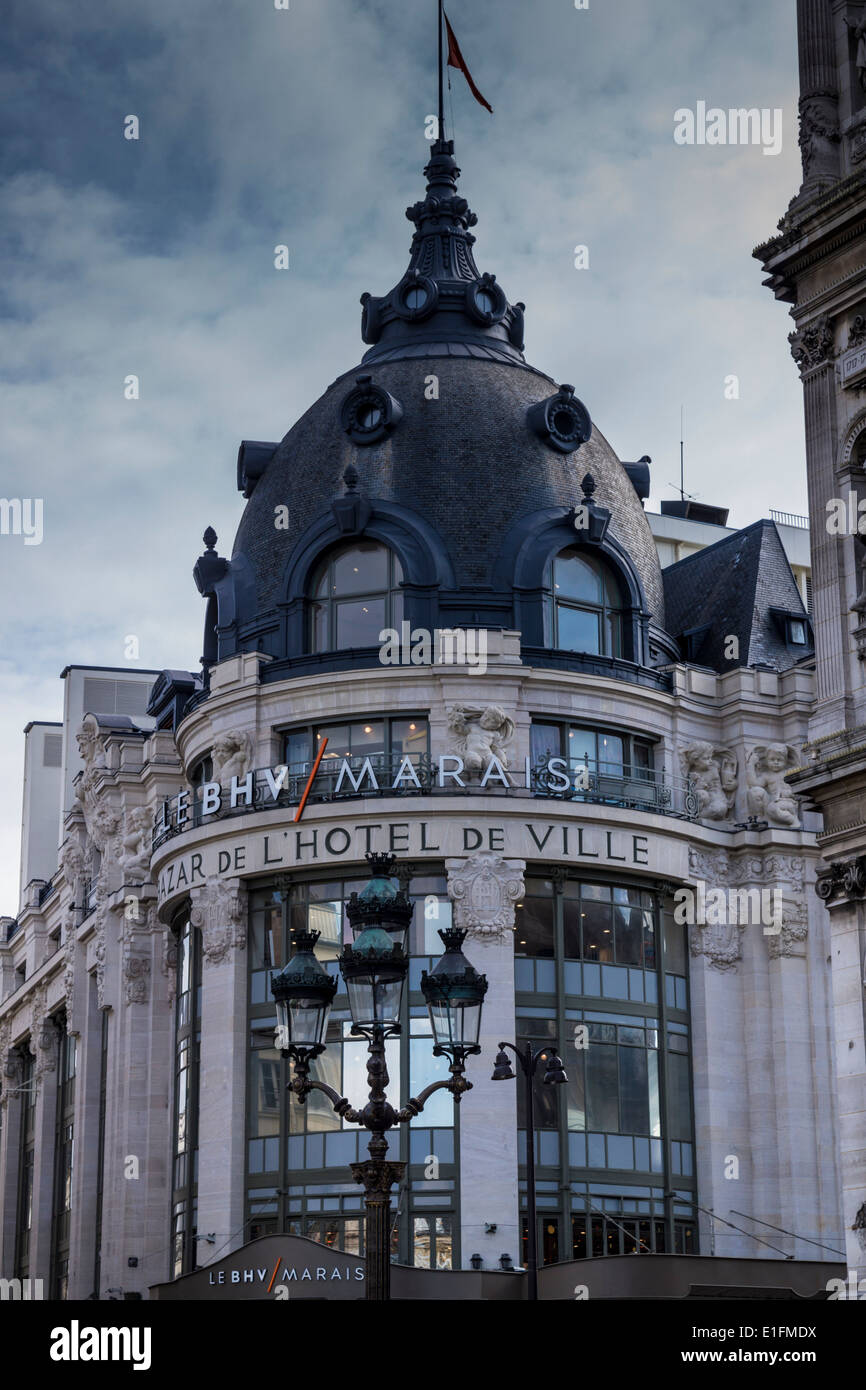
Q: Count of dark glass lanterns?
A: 4